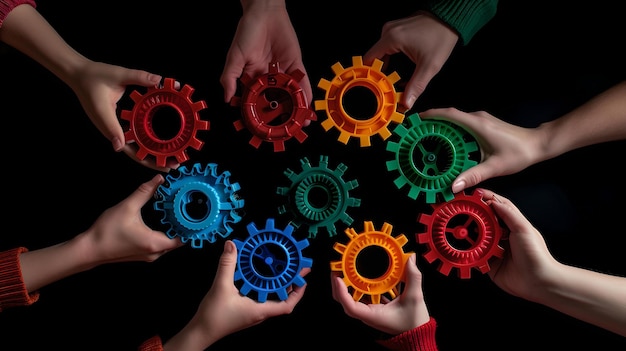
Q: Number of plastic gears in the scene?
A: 9